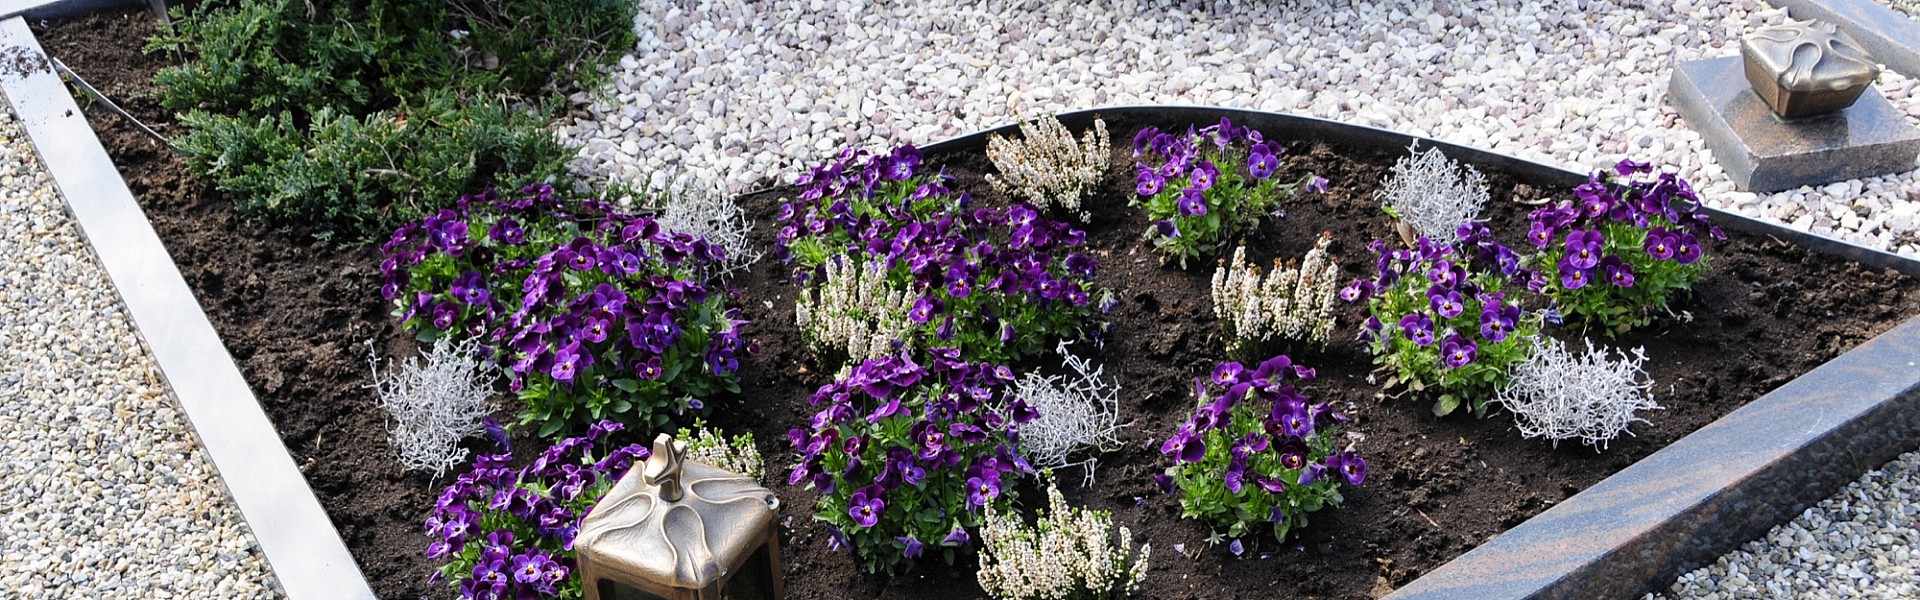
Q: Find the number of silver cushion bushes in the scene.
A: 5